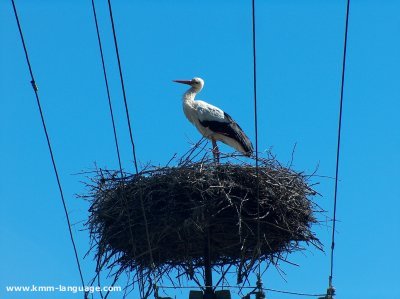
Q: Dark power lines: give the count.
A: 5